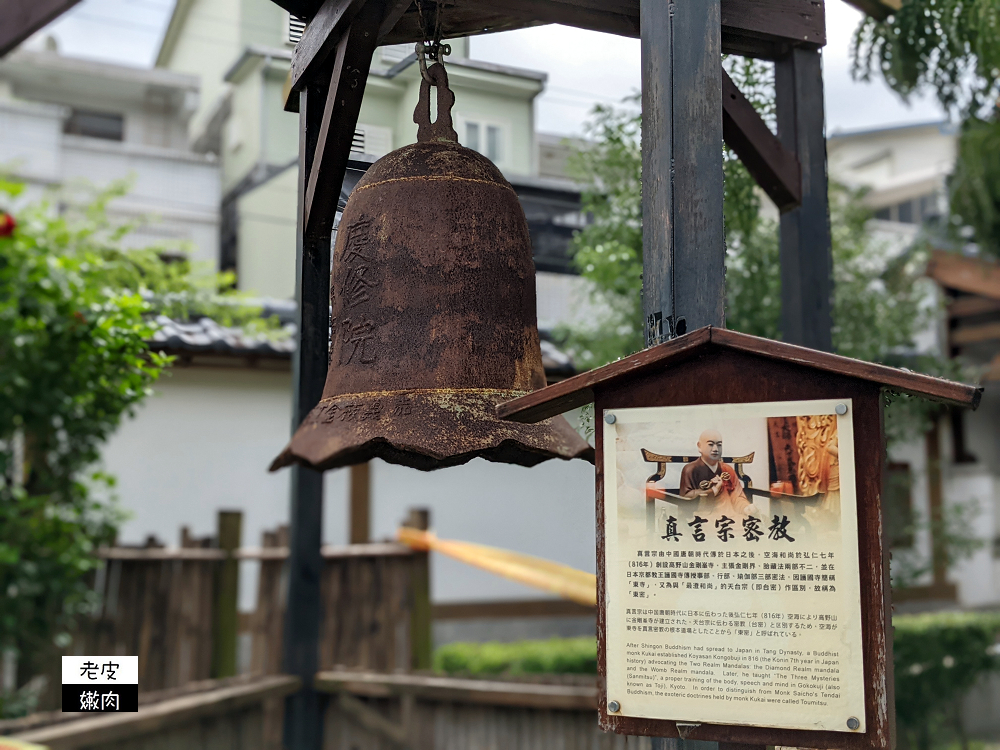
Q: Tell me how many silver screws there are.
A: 4